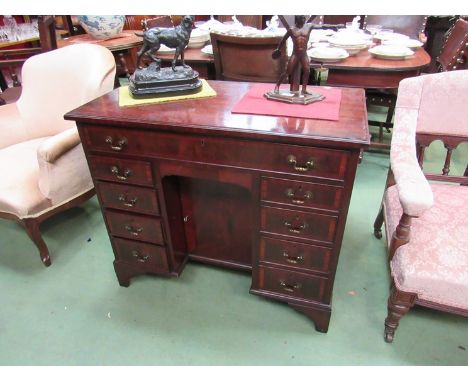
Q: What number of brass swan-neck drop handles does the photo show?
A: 10